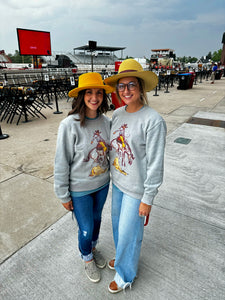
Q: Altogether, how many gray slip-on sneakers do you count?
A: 2